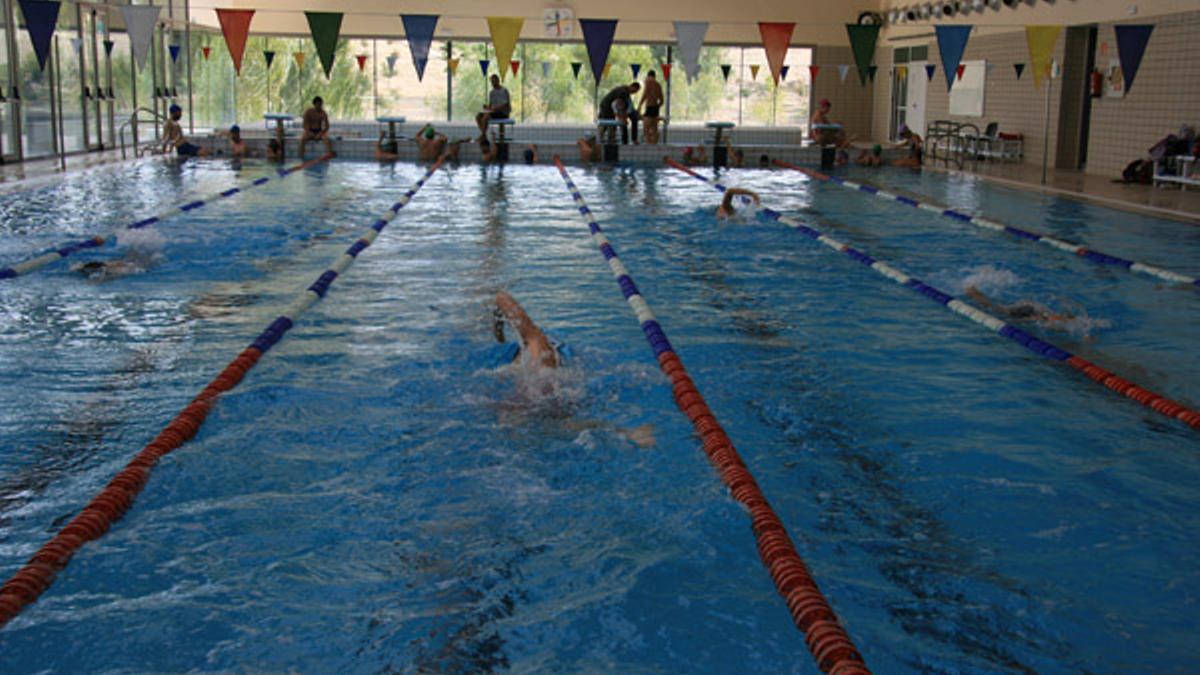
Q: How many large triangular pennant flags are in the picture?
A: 13